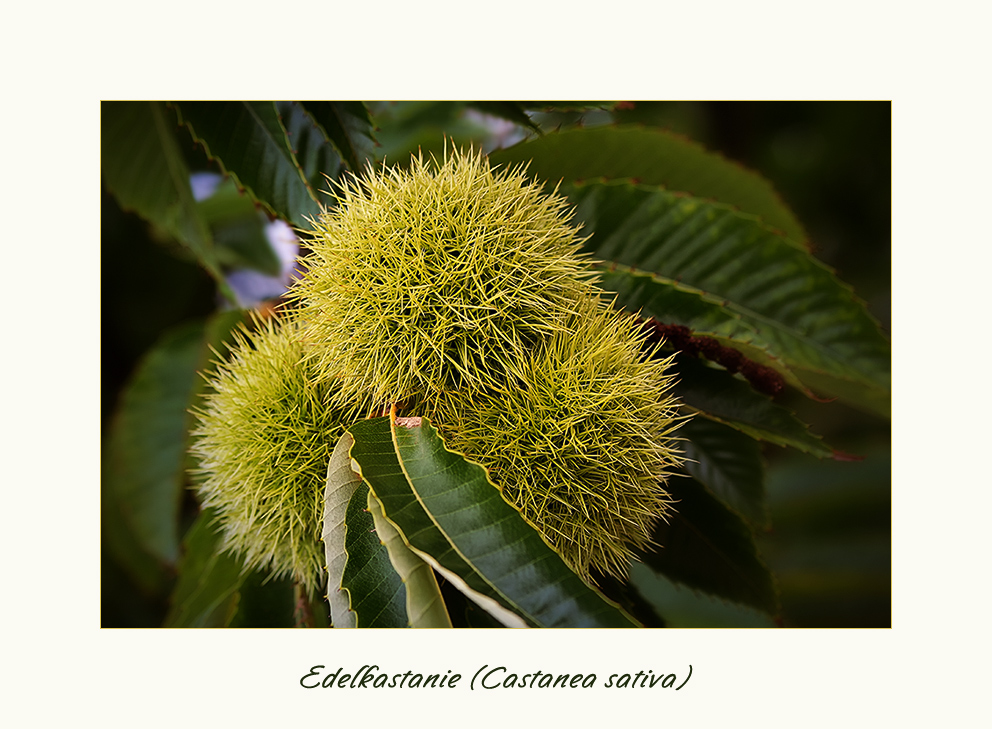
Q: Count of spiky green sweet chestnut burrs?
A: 3